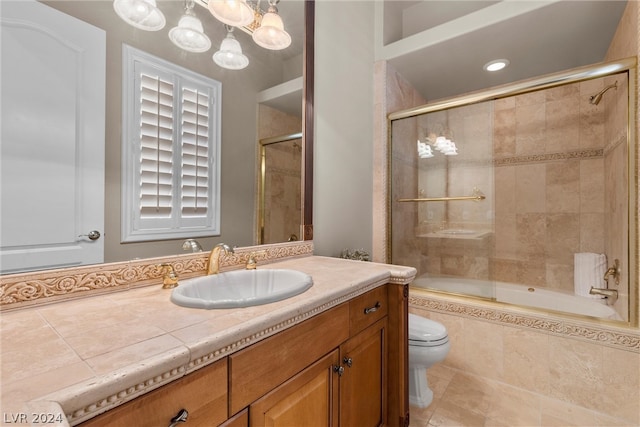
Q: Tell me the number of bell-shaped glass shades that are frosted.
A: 5